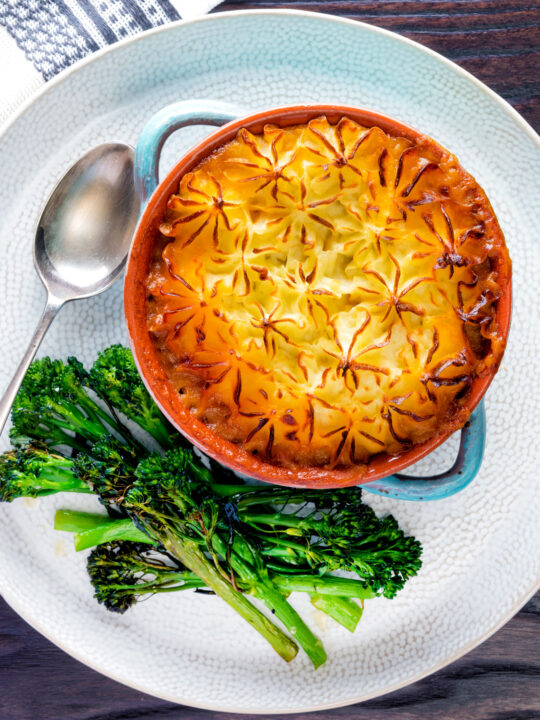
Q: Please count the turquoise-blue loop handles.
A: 2